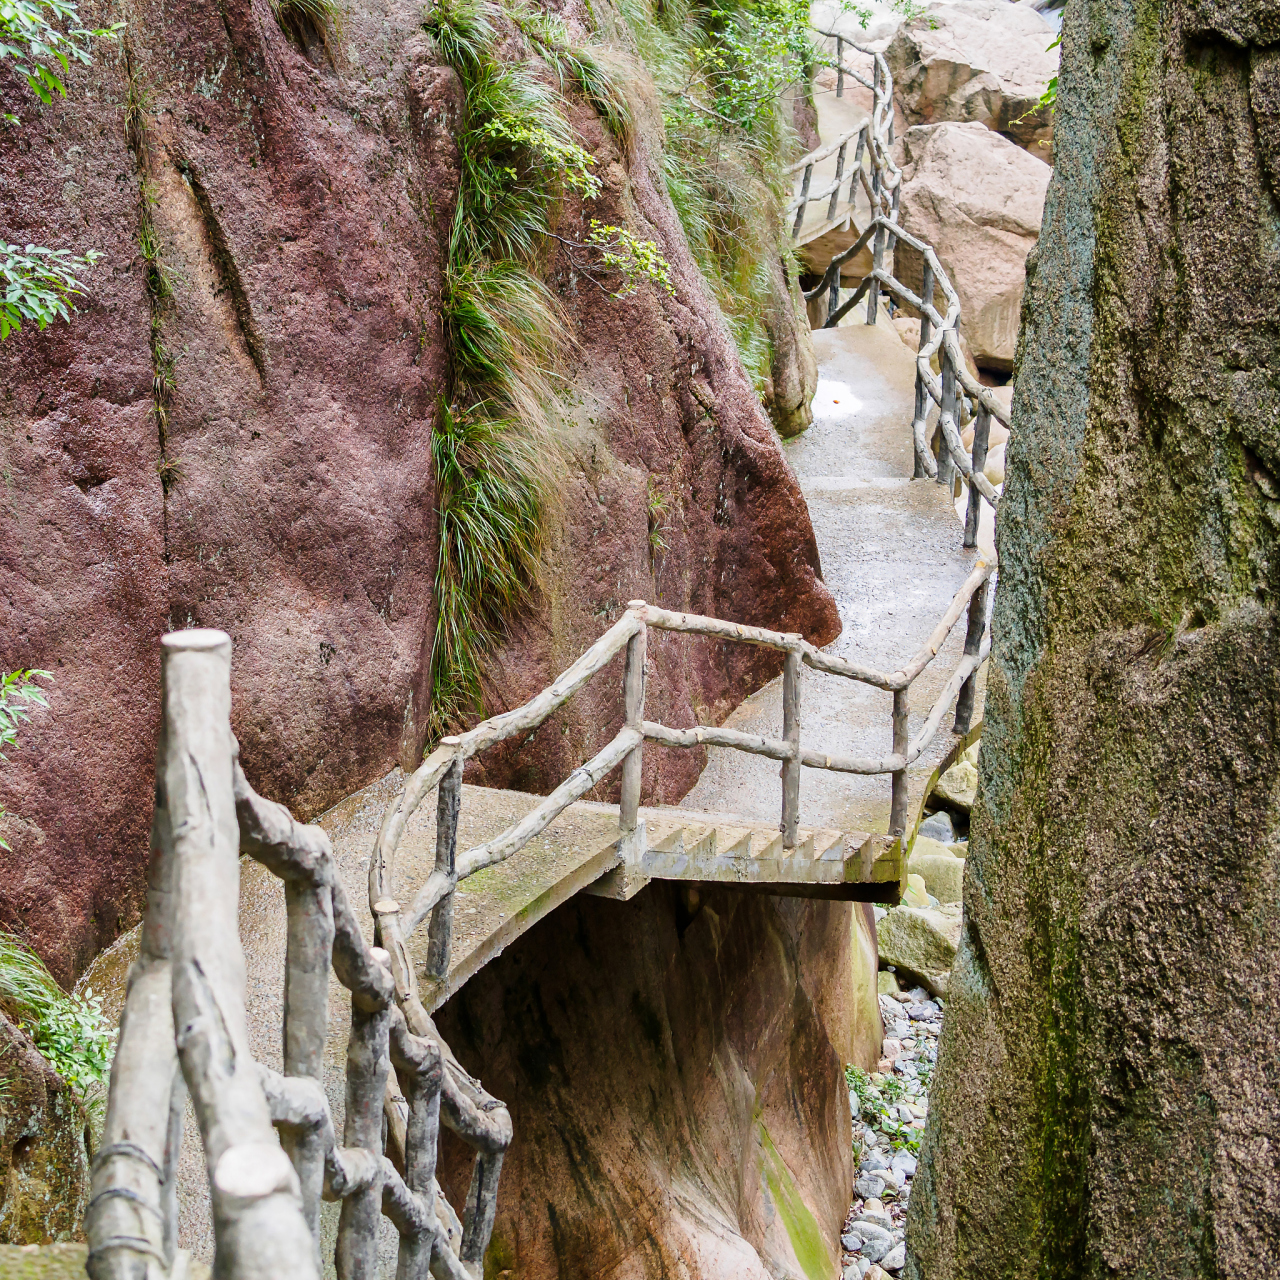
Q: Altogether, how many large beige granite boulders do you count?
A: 2